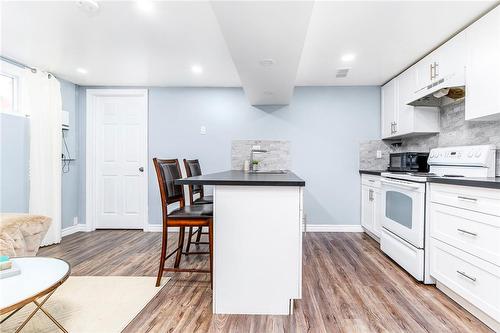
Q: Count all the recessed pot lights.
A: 4